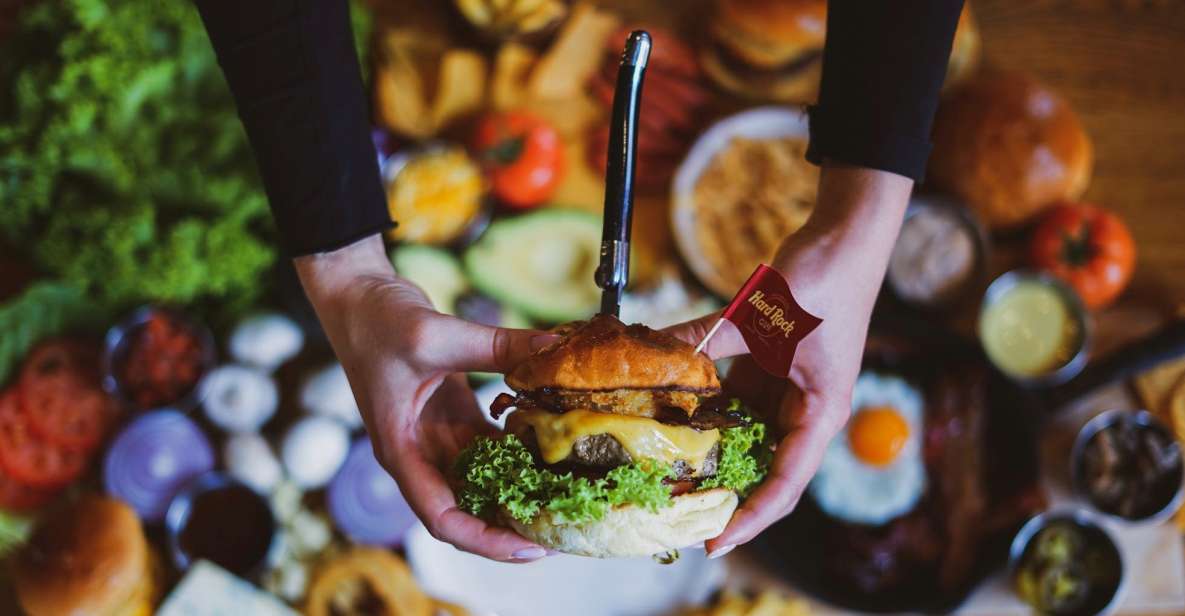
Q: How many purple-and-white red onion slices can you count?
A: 2